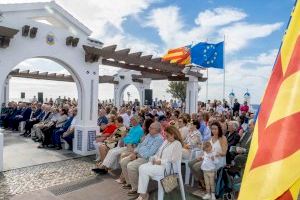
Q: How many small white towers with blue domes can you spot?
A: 2